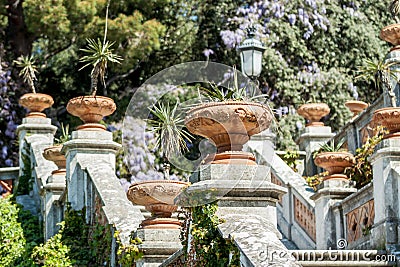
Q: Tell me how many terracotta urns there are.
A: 10